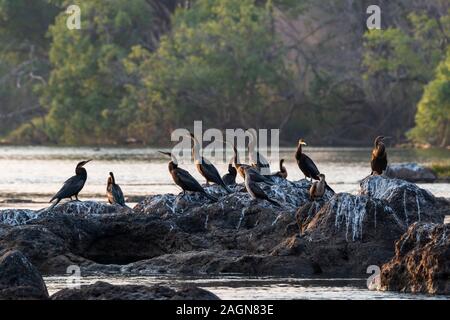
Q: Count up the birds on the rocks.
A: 12